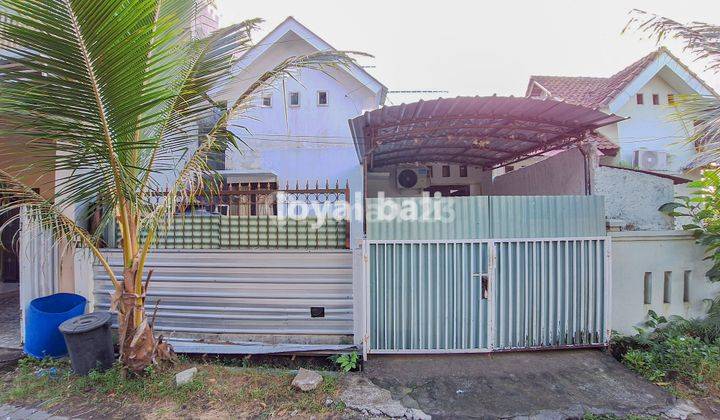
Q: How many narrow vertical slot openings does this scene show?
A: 3